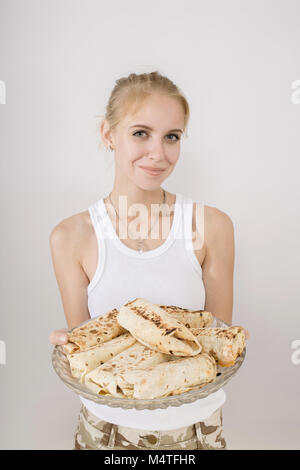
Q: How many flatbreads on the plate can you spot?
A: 7